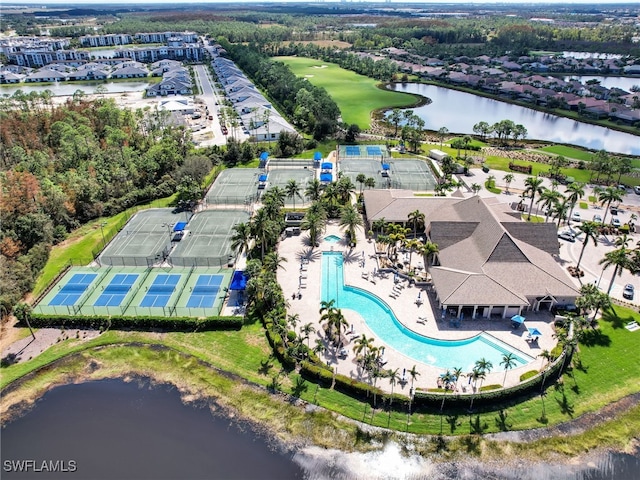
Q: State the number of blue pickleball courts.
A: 6